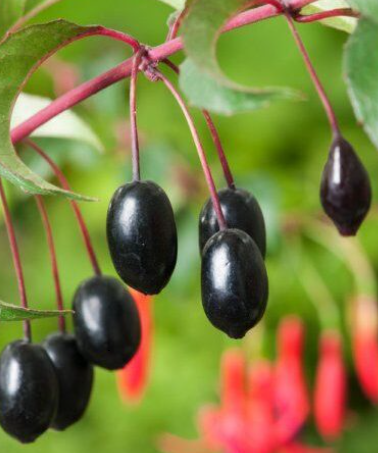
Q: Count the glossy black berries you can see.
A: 7